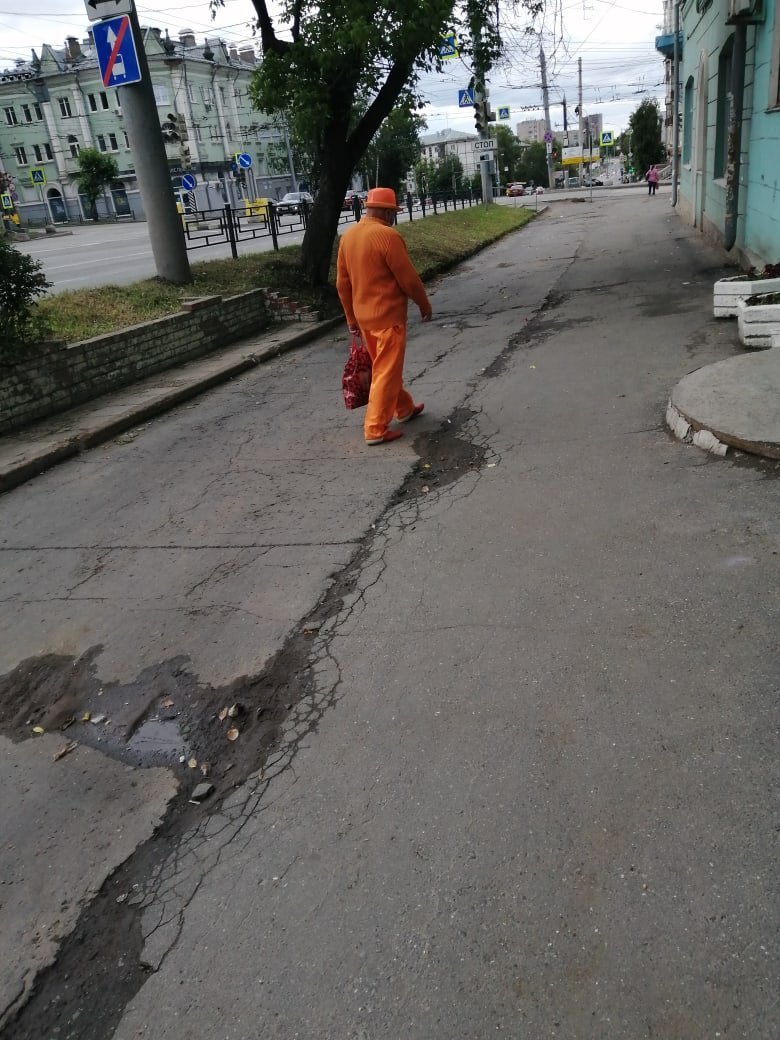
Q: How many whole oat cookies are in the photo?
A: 0